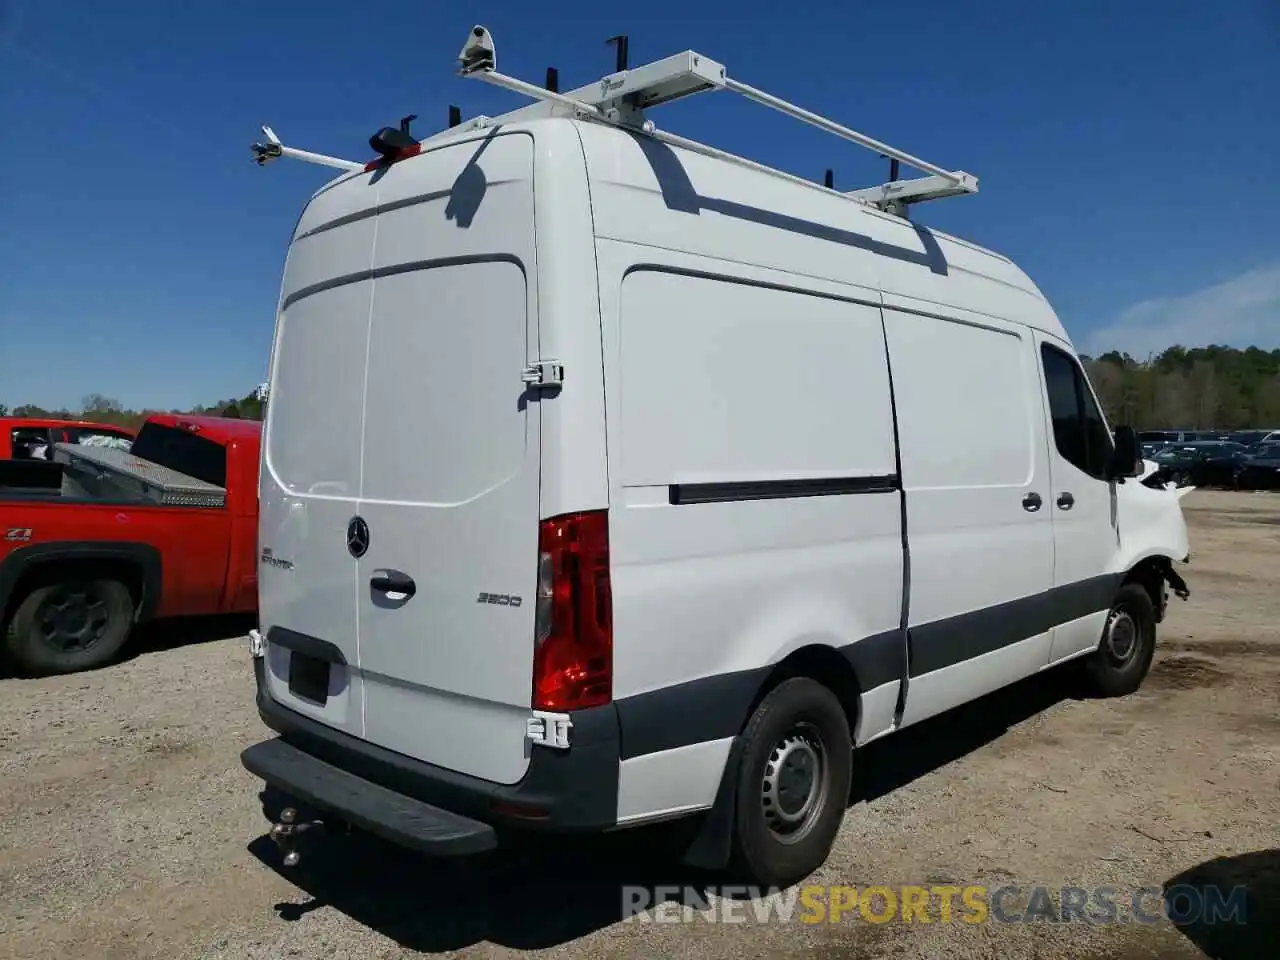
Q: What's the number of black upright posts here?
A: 6